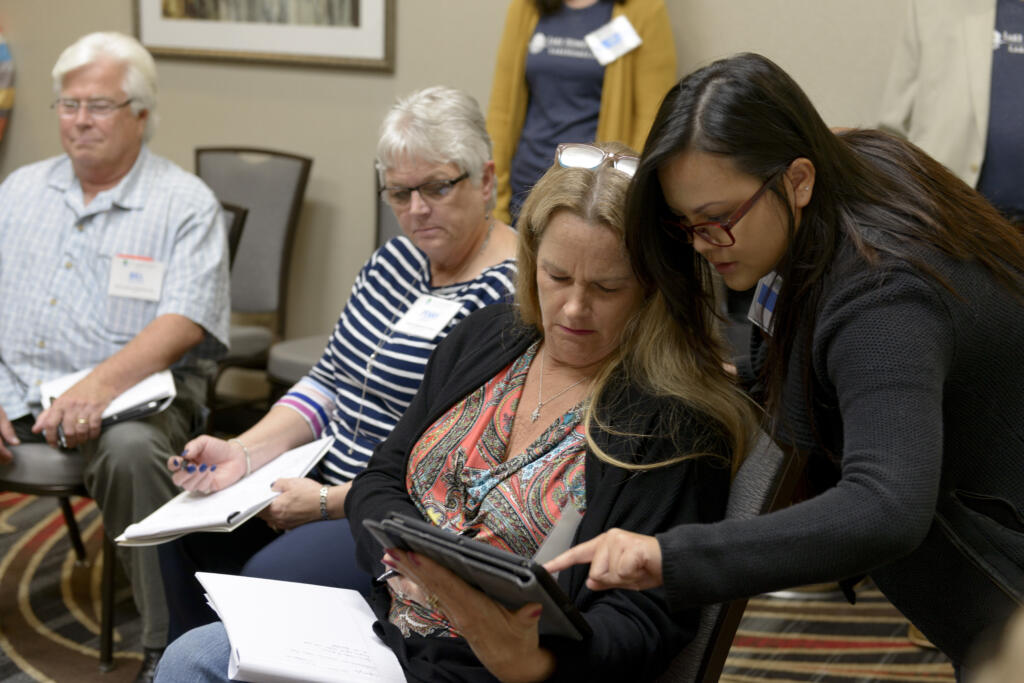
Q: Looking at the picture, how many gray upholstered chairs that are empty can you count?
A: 2